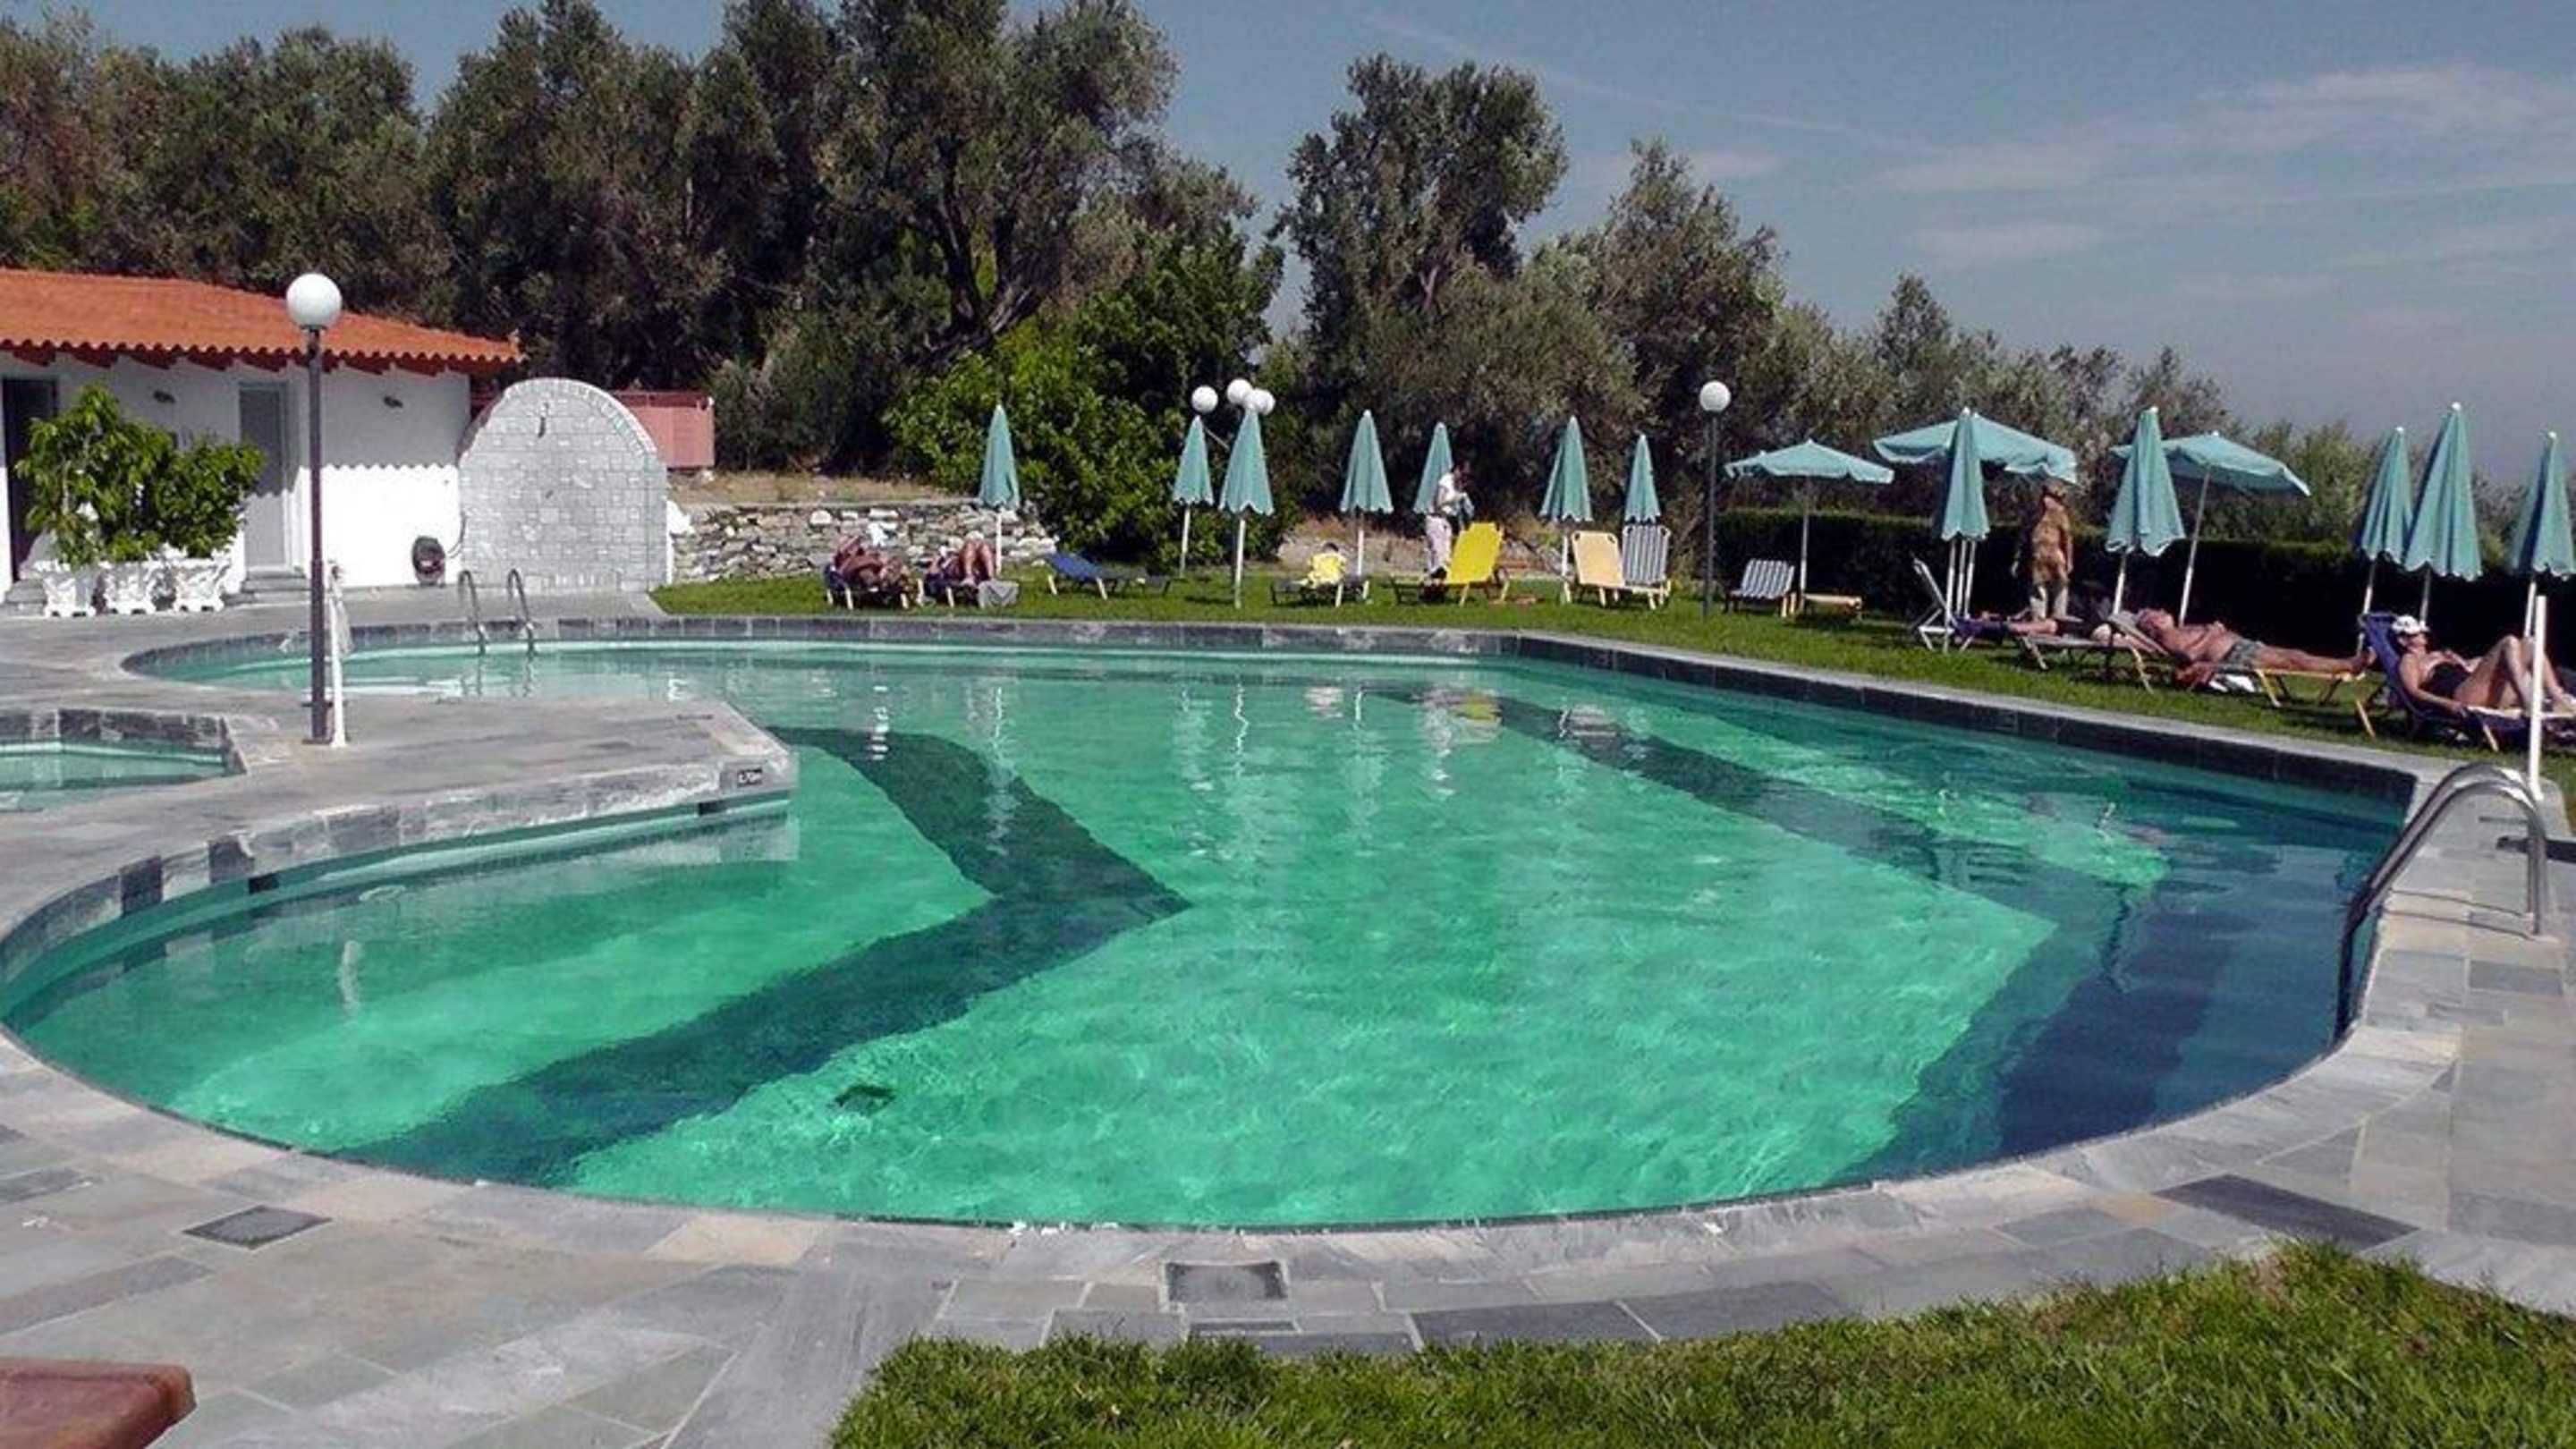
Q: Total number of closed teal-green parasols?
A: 12